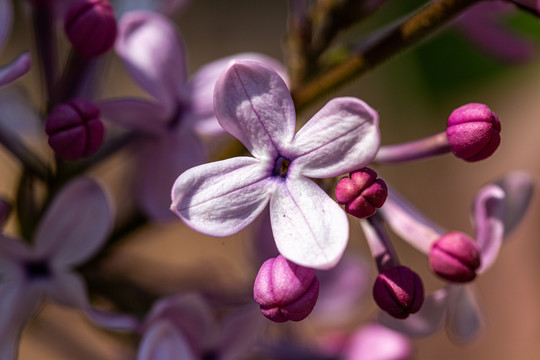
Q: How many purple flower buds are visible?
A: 7